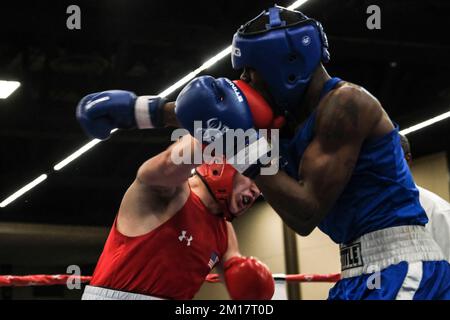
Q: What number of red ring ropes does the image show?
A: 1